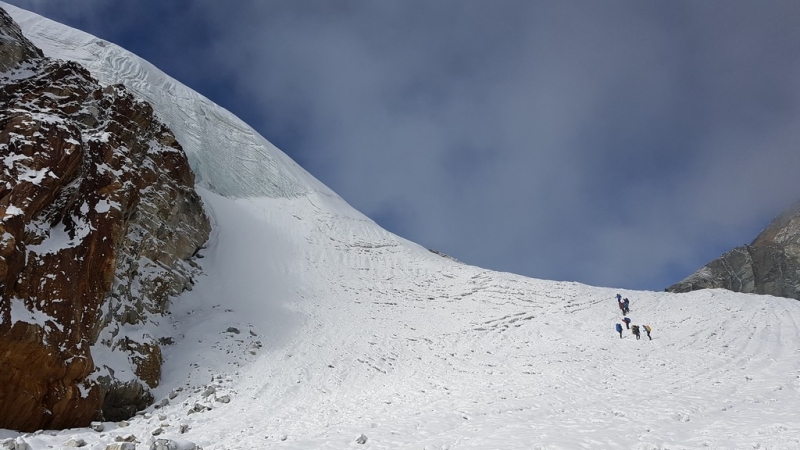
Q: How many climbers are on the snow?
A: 7